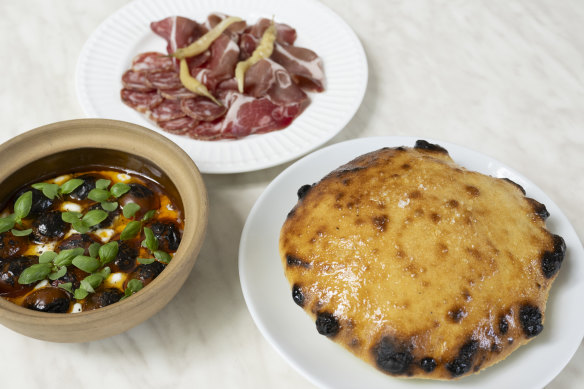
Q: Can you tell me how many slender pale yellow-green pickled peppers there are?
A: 3